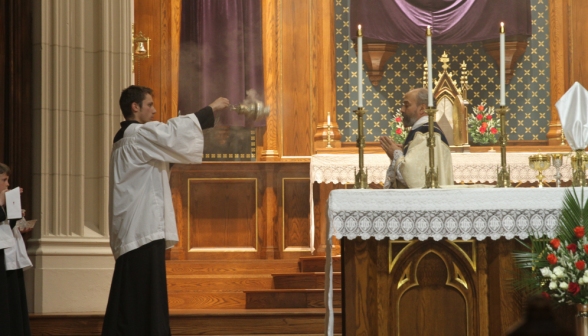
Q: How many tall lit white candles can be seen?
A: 3